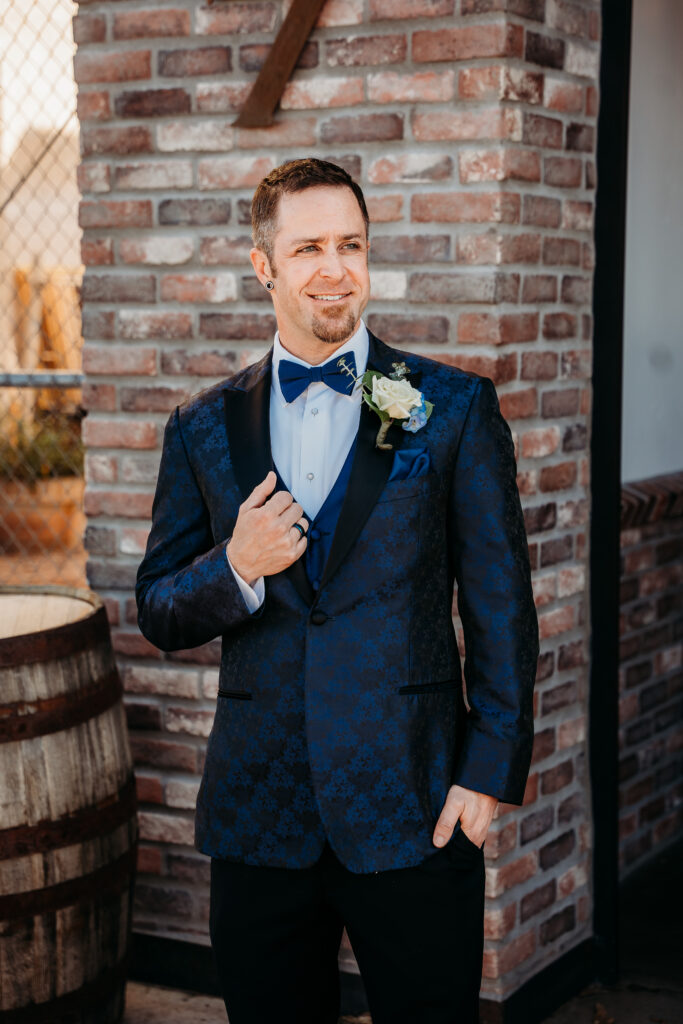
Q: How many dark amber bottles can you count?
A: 0